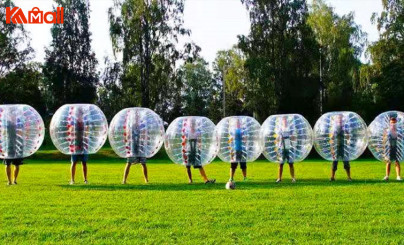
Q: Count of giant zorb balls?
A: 8